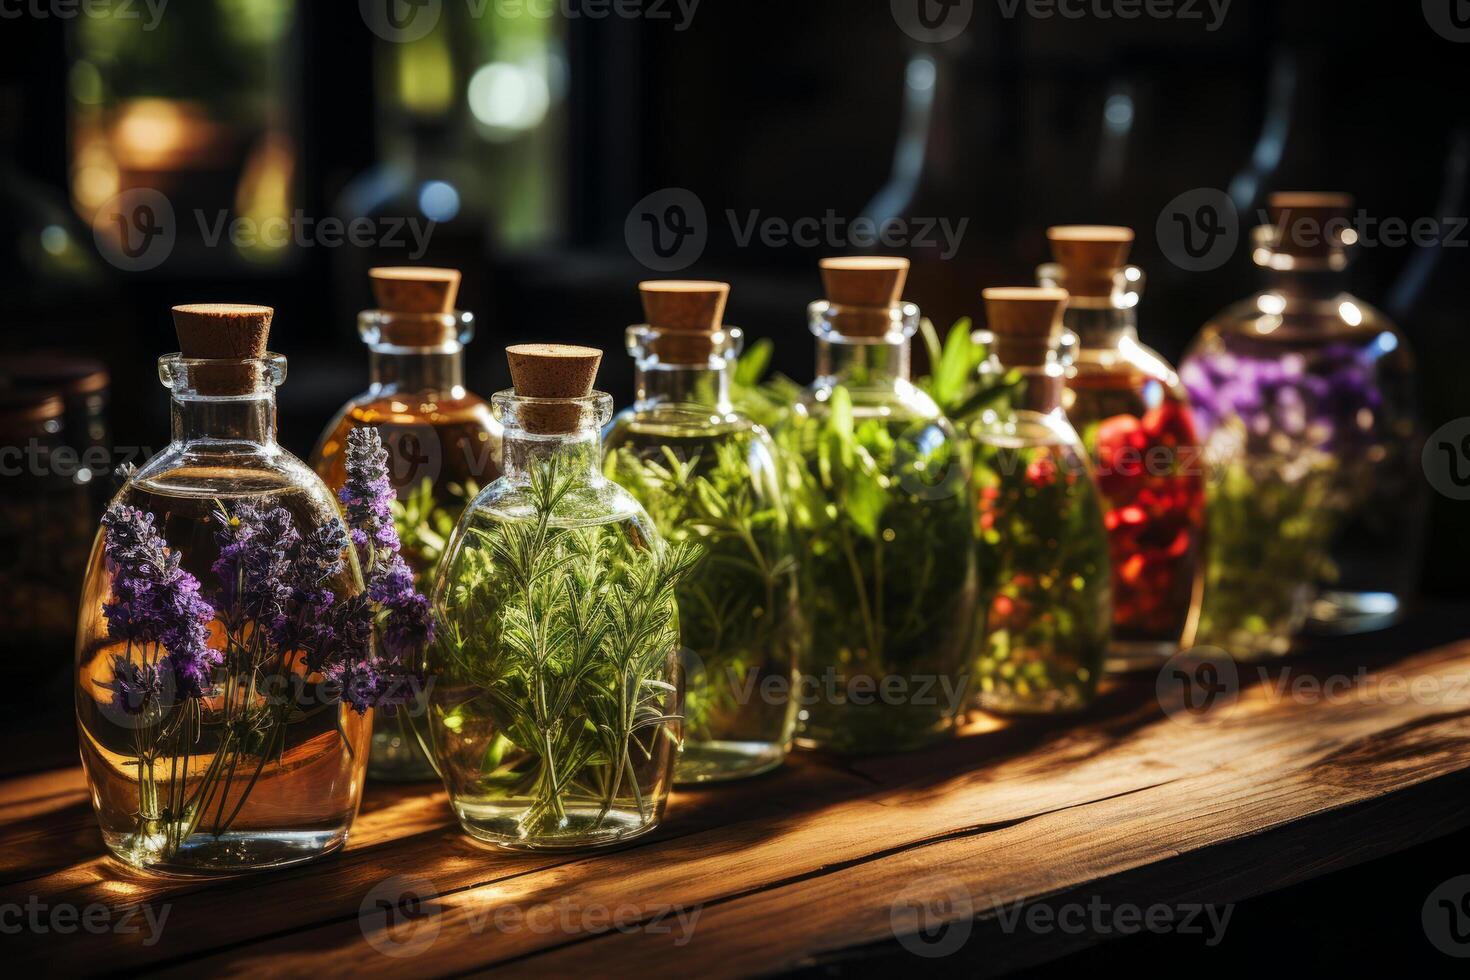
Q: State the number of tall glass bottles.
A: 8